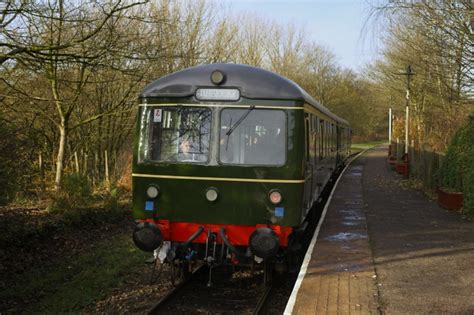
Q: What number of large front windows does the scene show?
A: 2